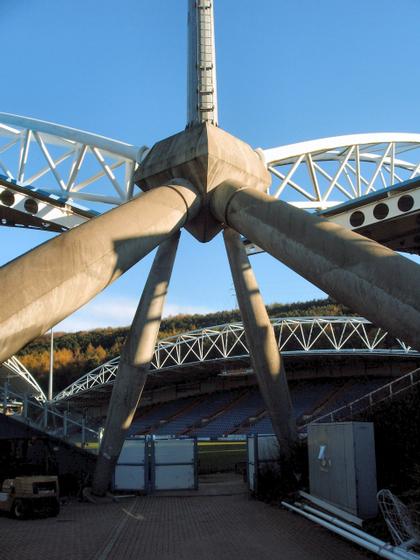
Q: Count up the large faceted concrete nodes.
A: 1